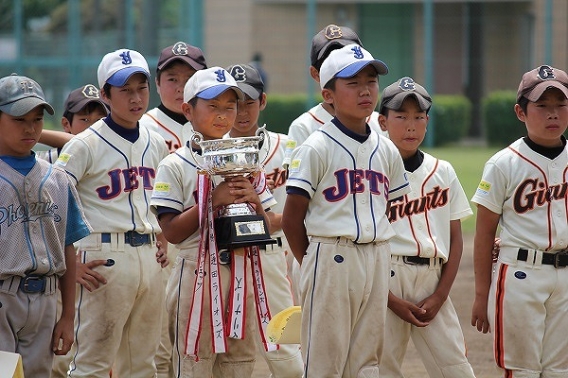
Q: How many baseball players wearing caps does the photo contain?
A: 10